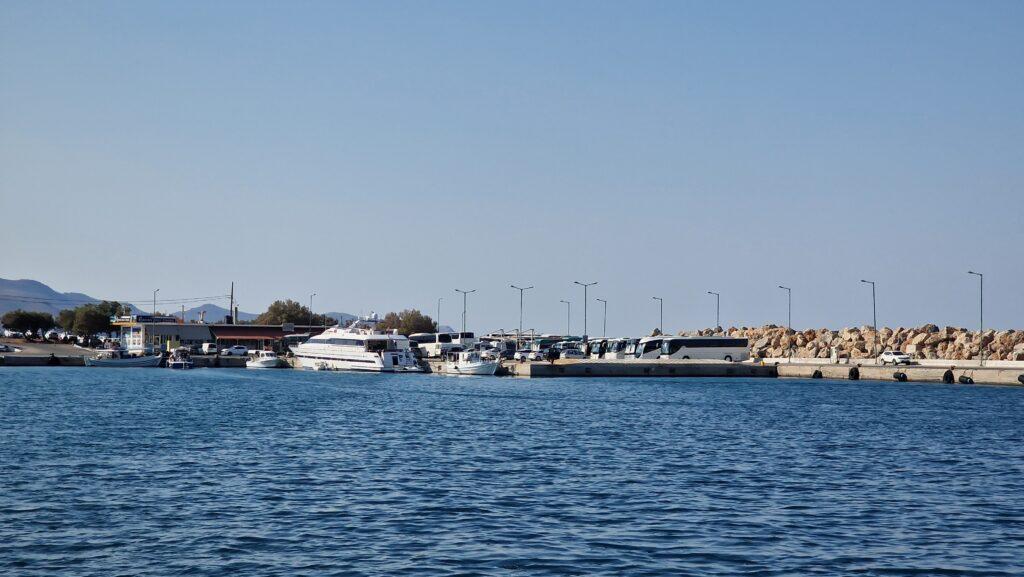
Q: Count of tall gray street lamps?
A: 13